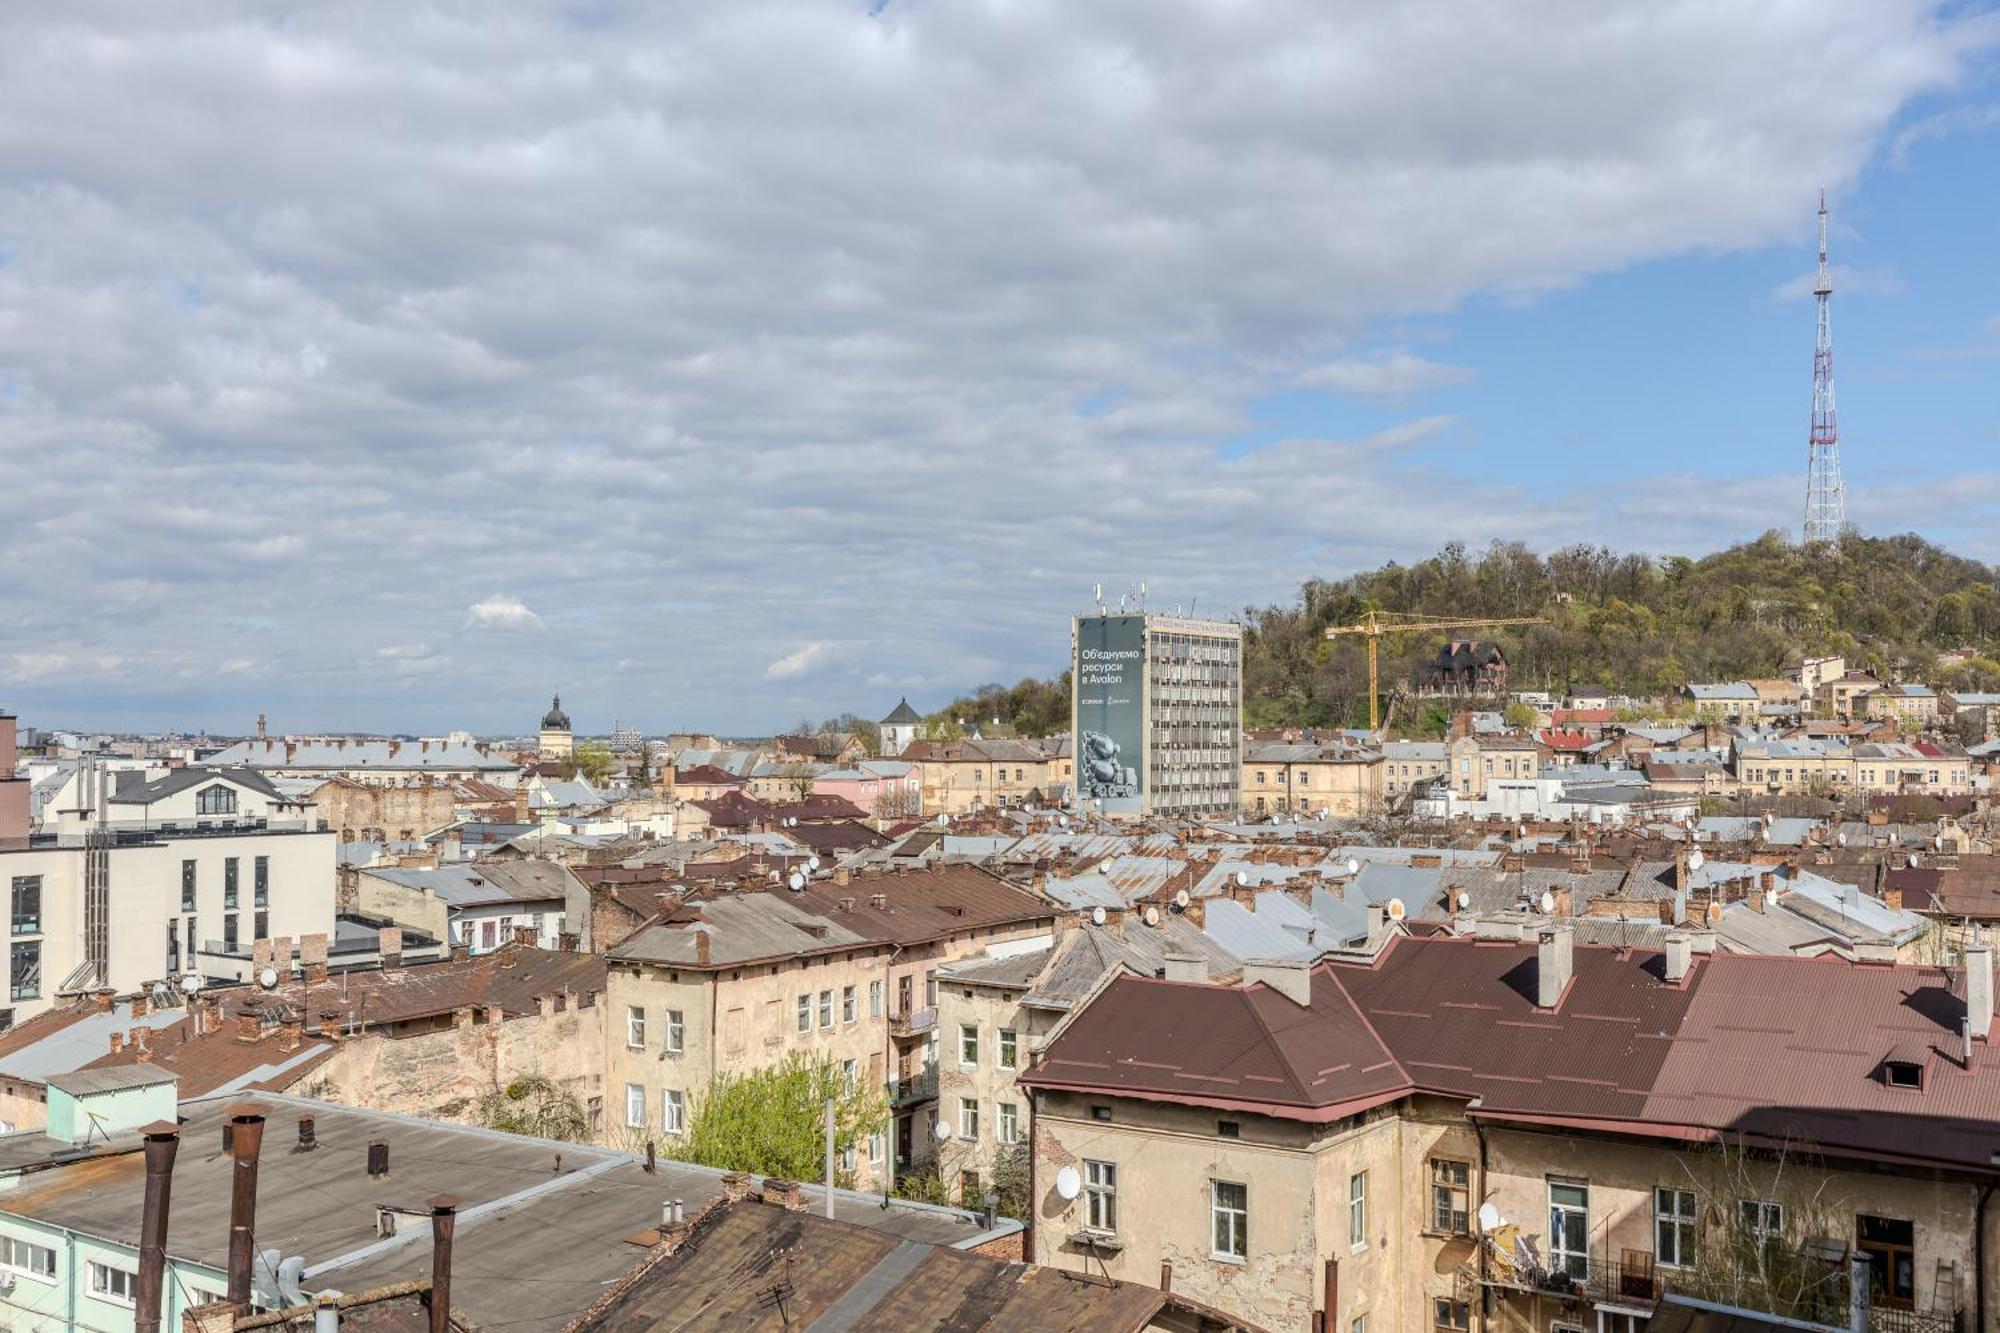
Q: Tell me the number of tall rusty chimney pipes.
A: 3